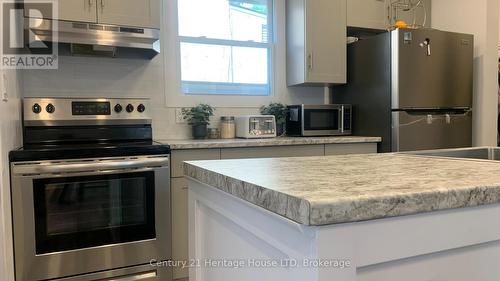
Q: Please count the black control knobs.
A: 5